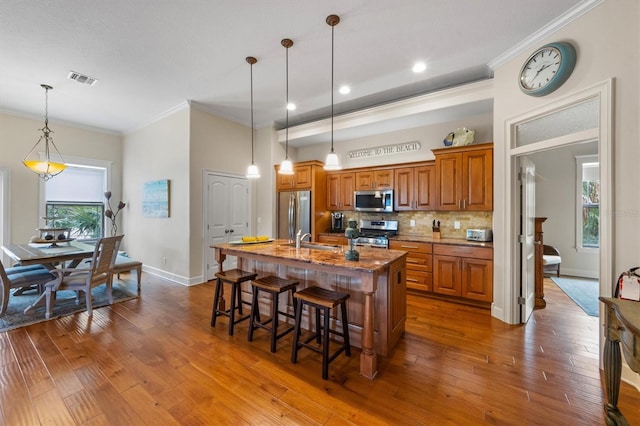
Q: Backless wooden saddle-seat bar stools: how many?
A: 3